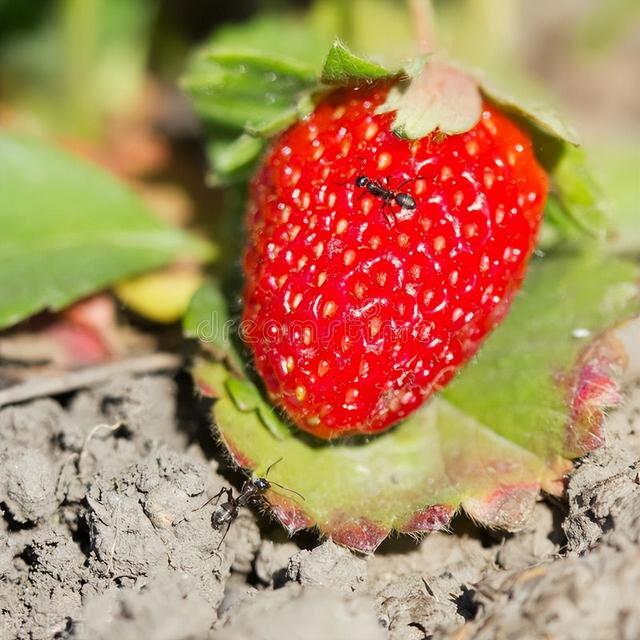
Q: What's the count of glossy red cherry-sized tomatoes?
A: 0